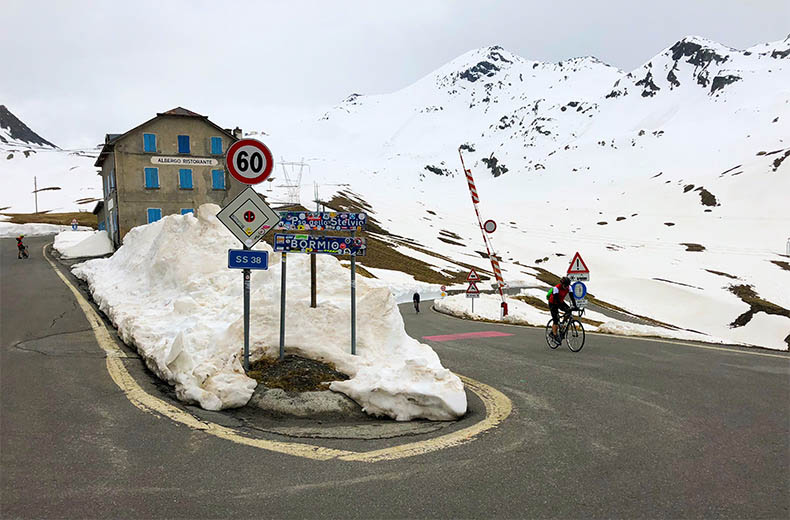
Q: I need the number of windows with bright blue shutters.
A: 8